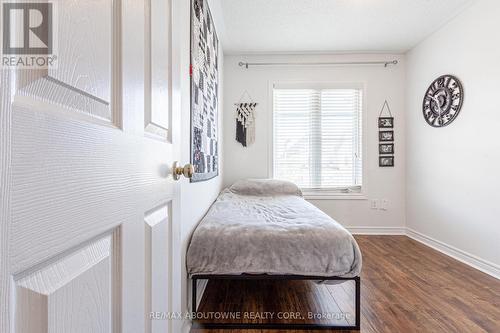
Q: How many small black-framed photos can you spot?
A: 4